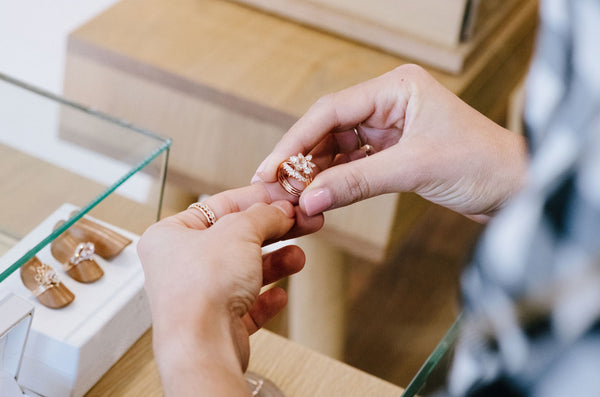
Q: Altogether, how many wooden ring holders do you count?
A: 3